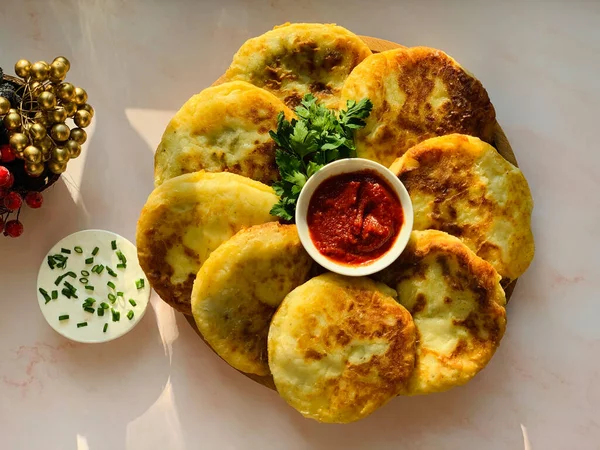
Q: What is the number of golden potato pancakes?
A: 8